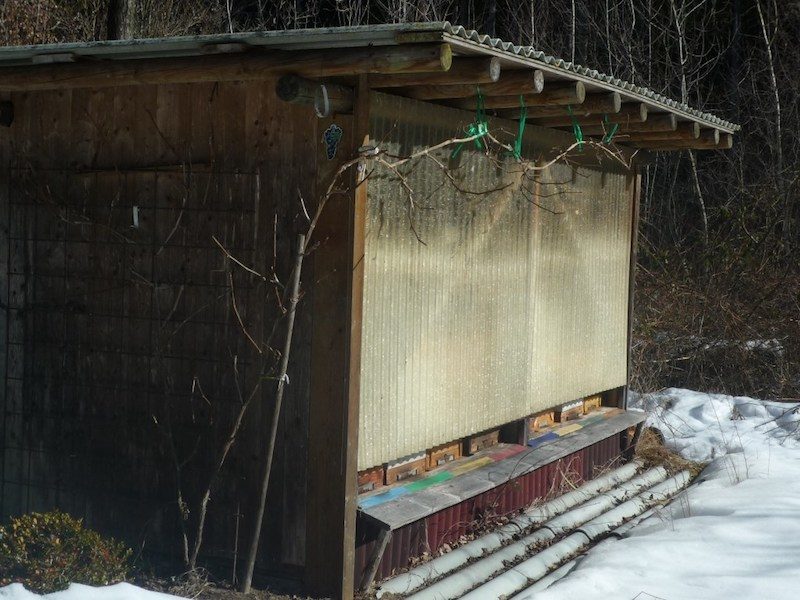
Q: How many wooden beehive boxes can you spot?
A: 7